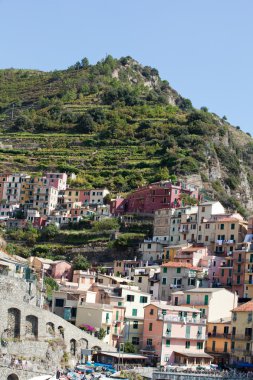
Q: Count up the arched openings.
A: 8